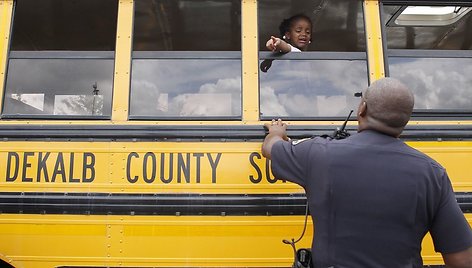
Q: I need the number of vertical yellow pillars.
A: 4